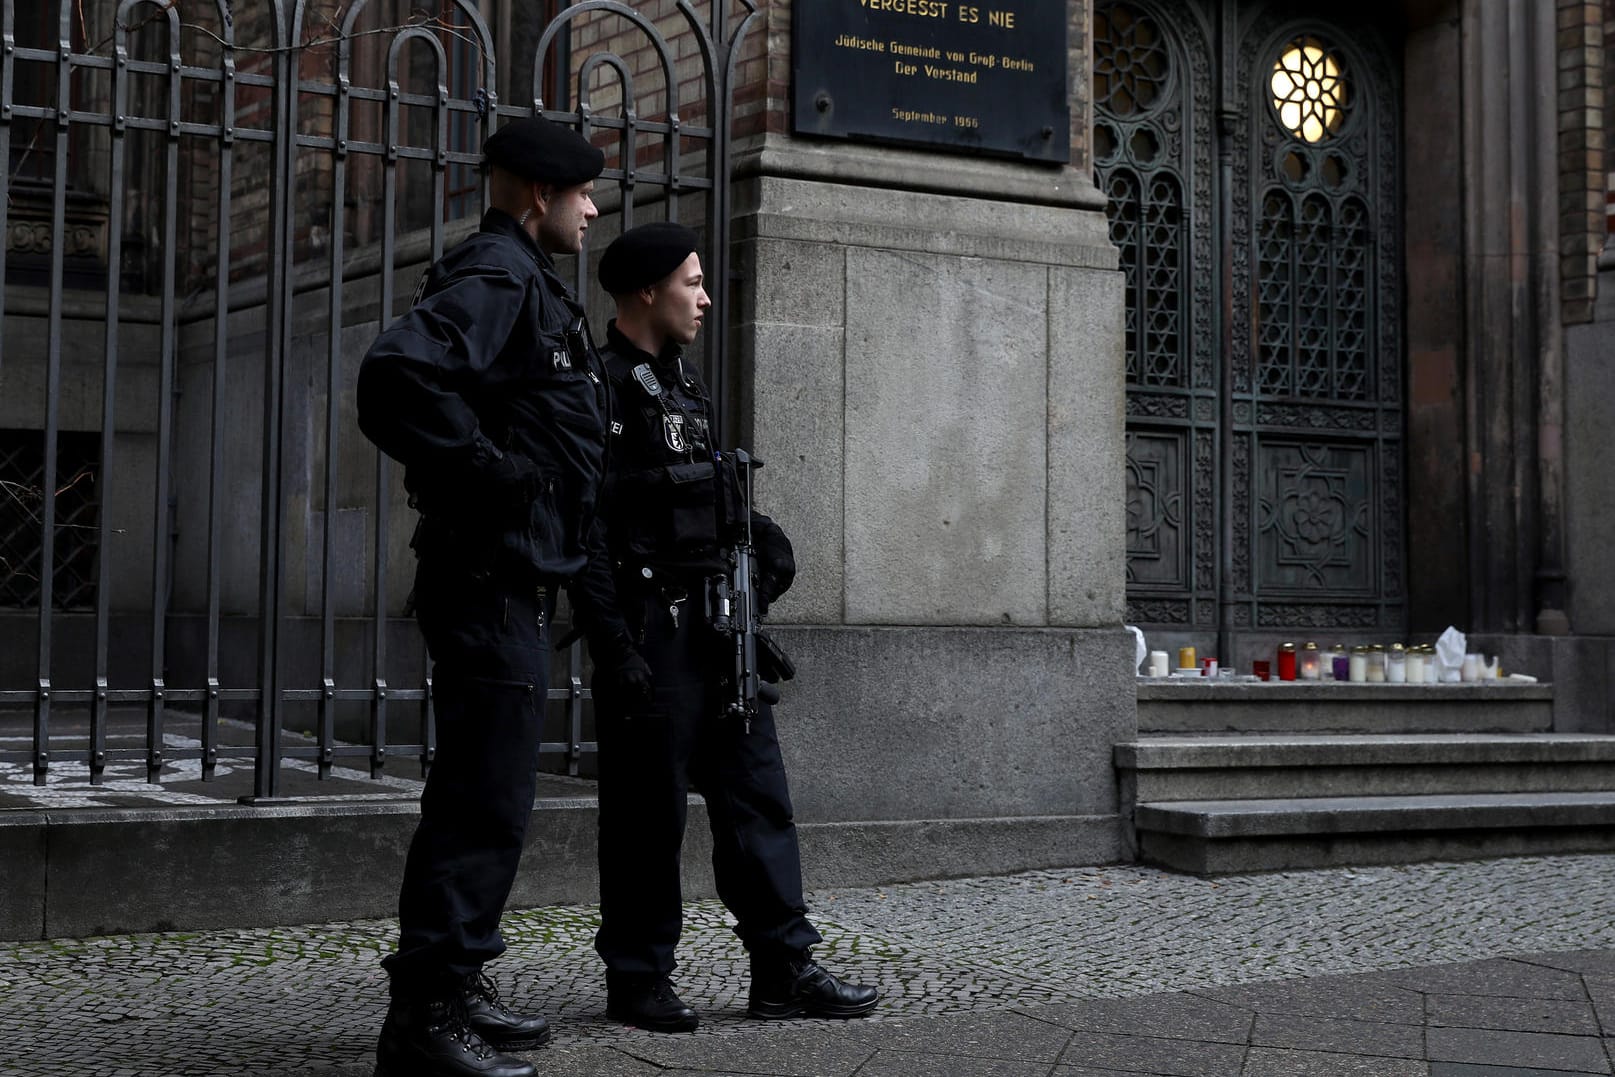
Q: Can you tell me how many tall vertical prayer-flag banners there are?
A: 0